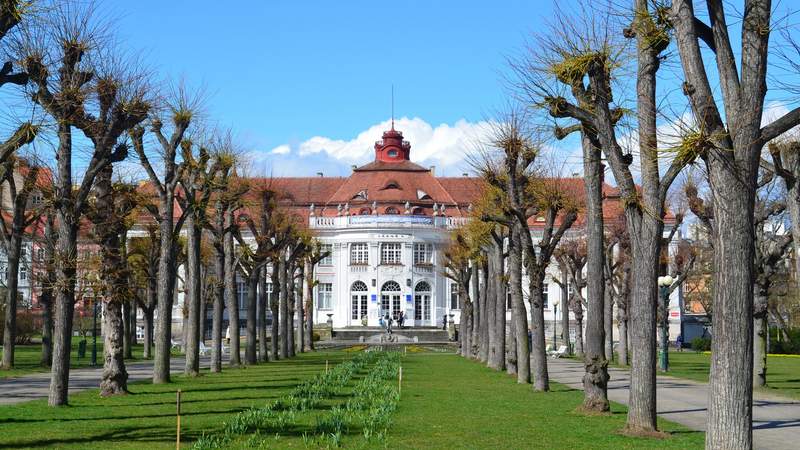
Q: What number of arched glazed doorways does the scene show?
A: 3